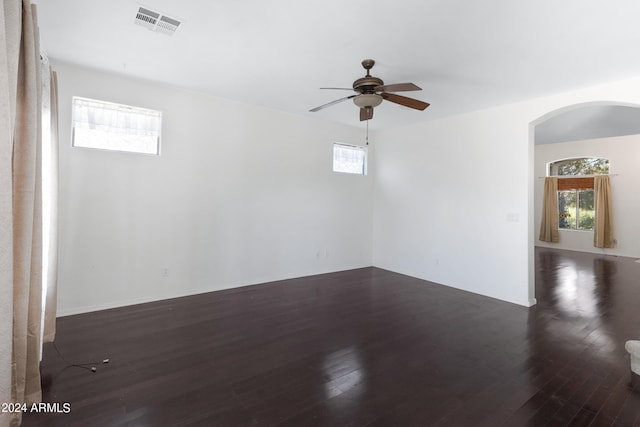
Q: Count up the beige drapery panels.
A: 4